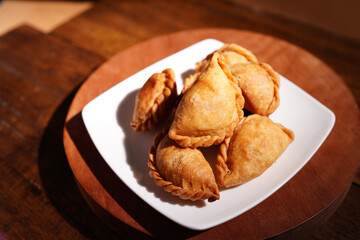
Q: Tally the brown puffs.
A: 6